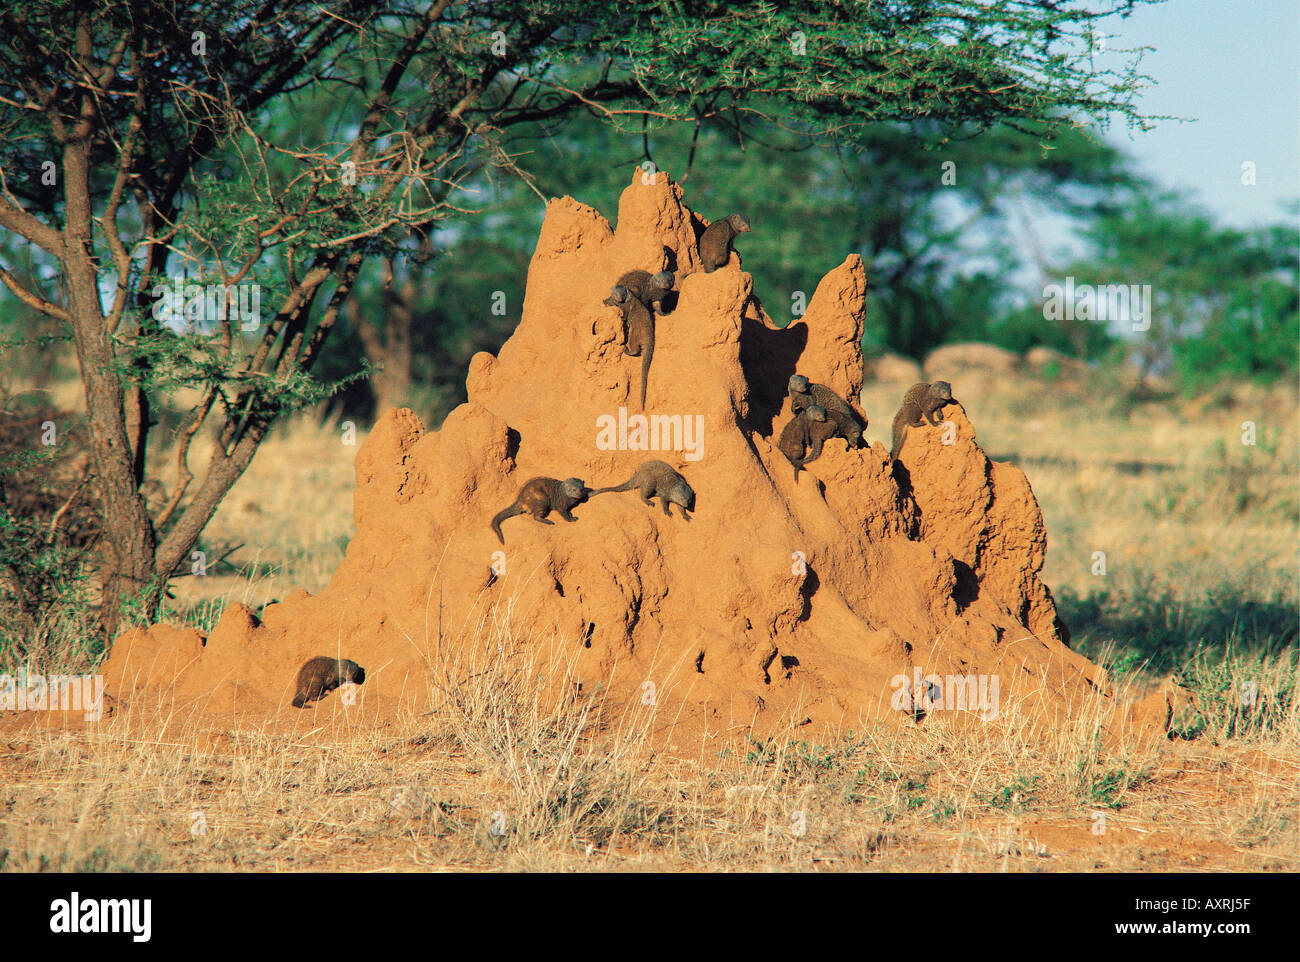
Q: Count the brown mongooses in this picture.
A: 10